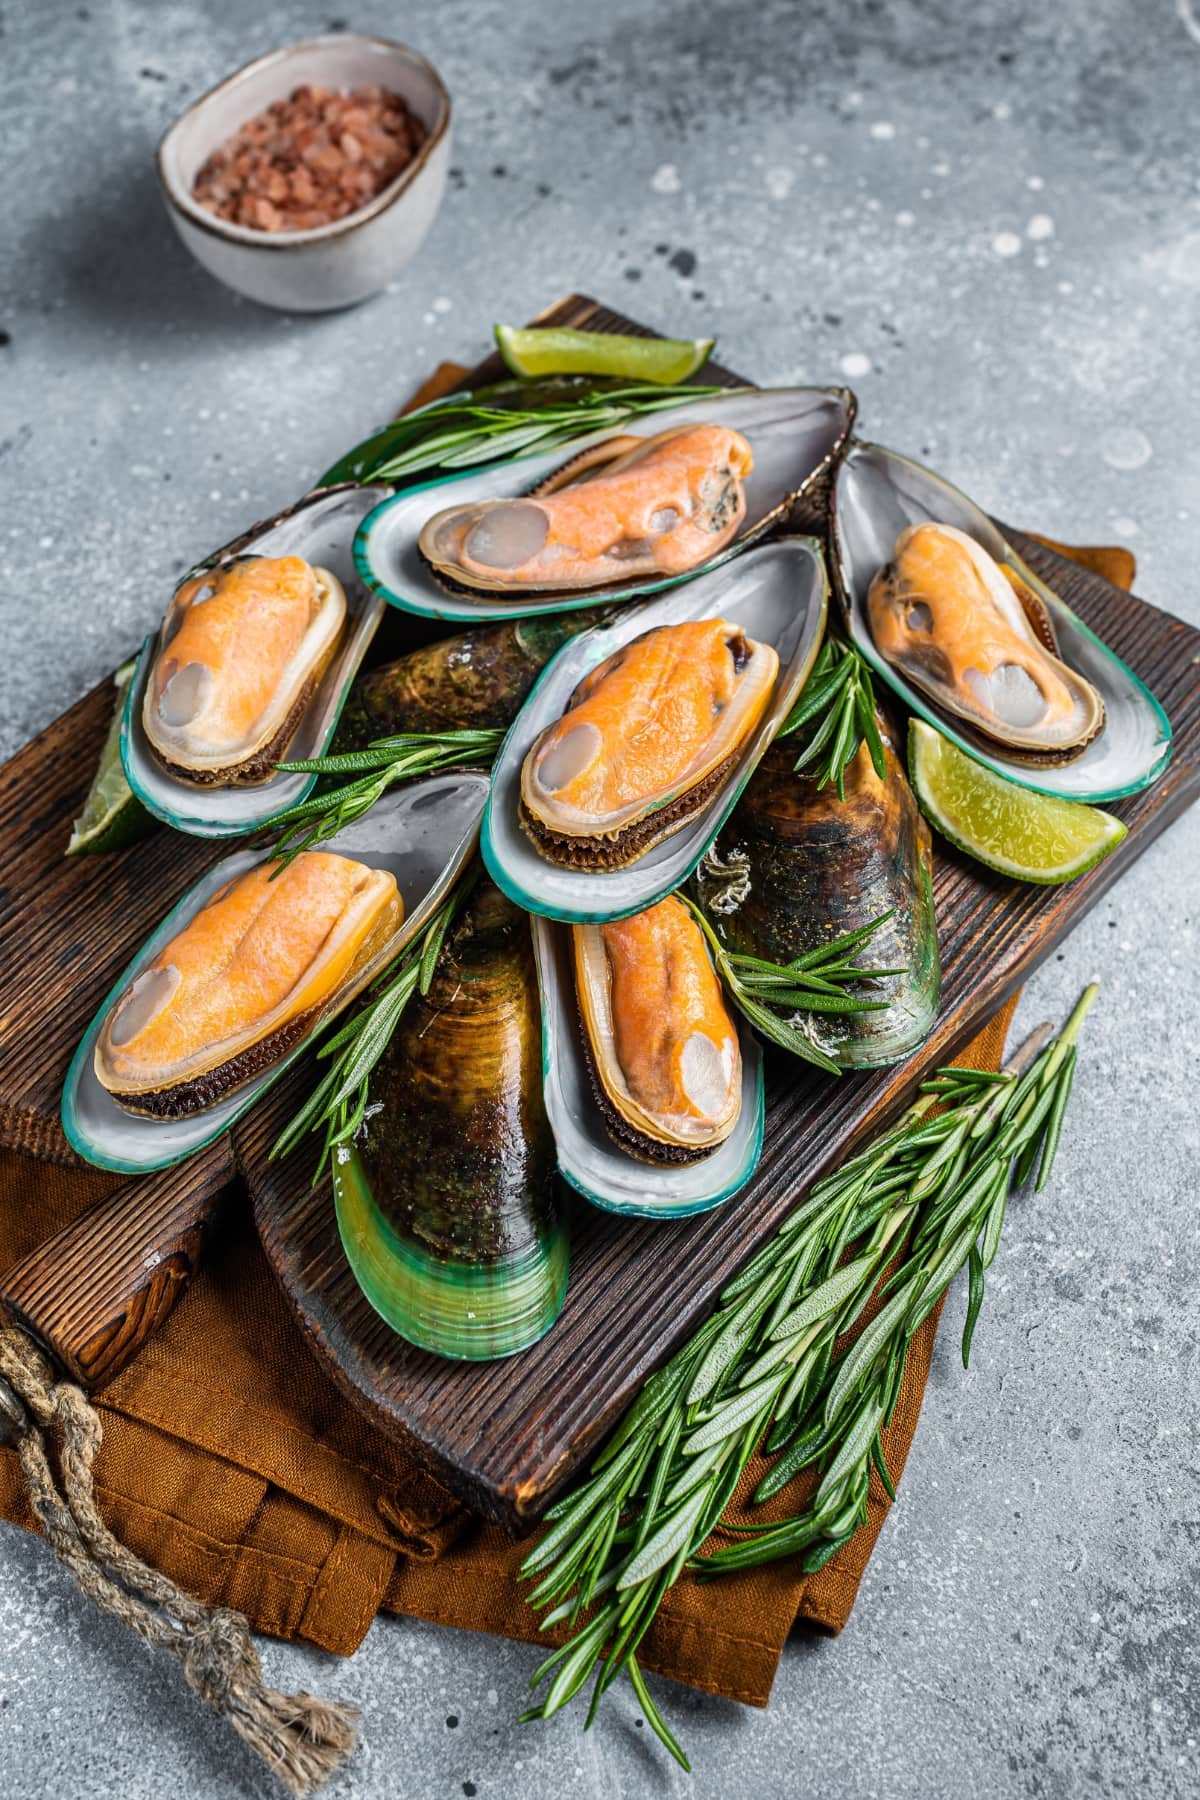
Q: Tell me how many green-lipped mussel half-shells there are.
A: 6